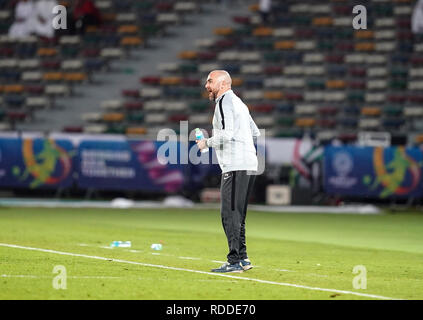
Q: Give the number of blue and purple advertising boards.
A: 3